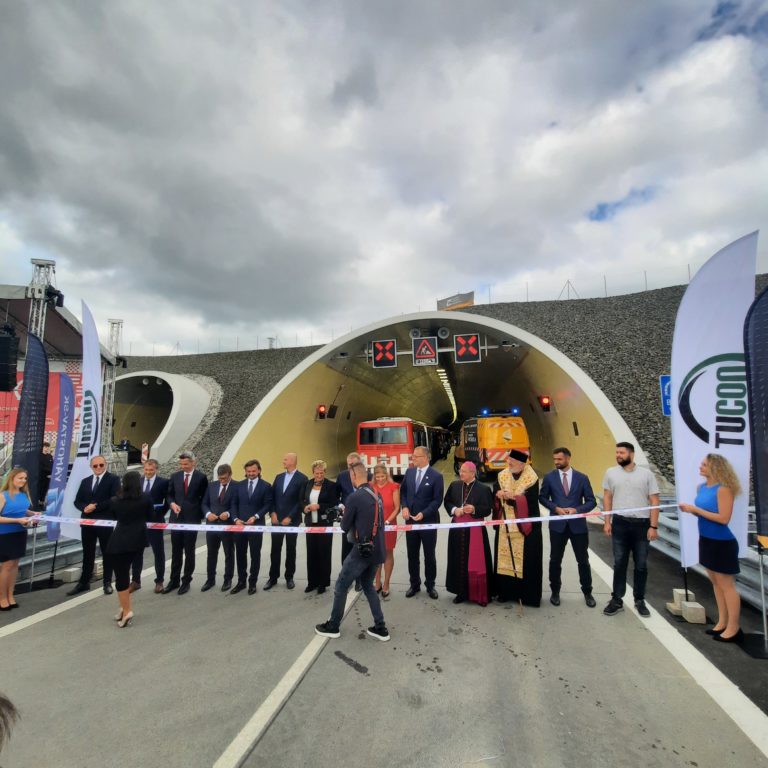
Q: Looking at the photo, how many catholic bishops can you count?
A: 1